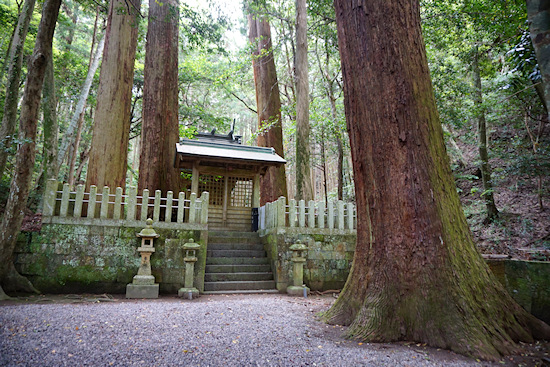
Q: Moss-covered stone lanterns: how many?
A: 3